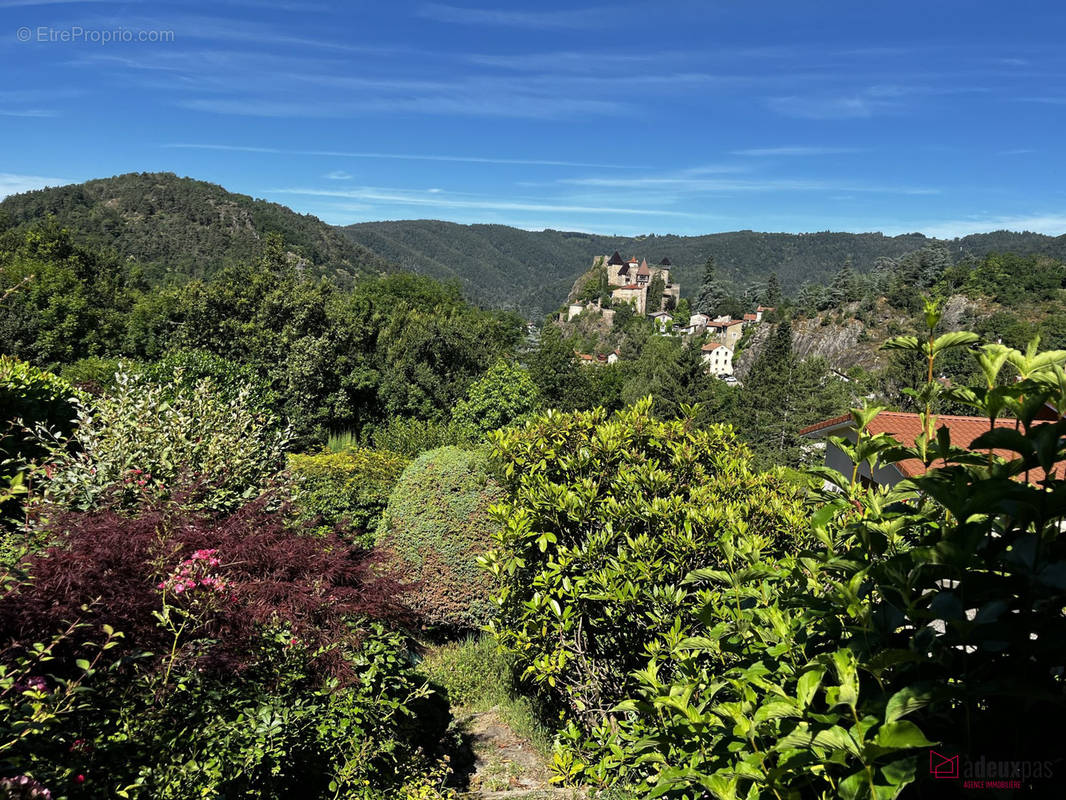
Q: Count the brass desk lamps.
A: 0